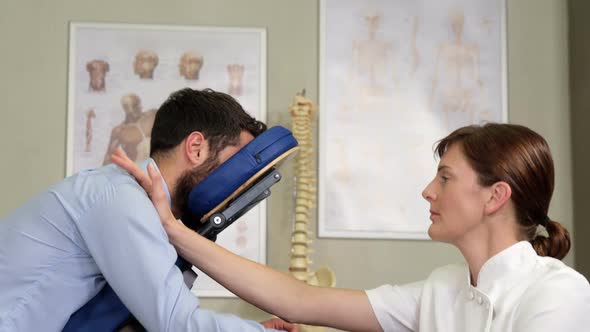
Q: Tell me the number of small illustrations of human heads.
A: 2